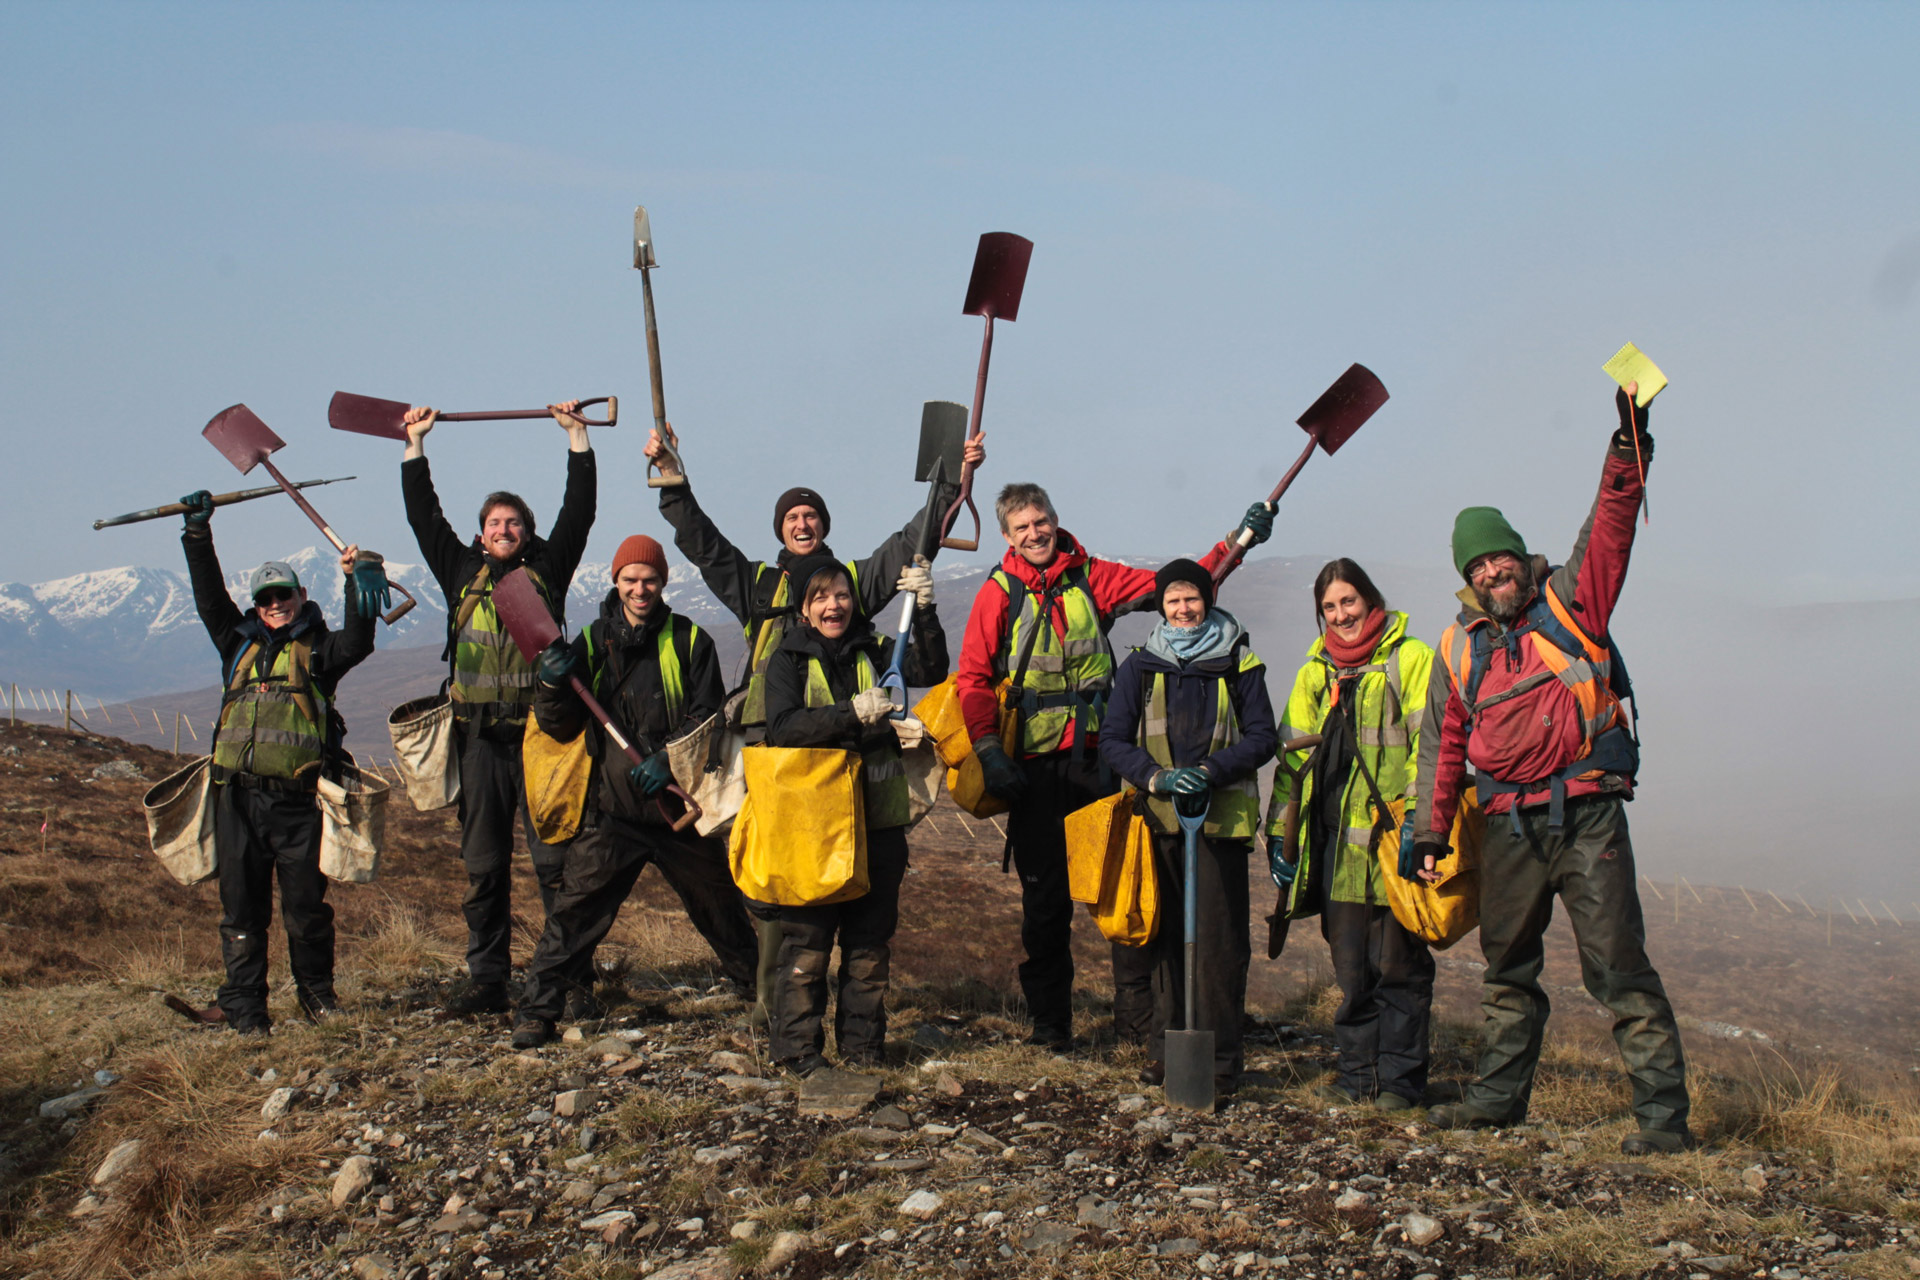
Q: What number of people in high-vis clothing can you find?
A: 9